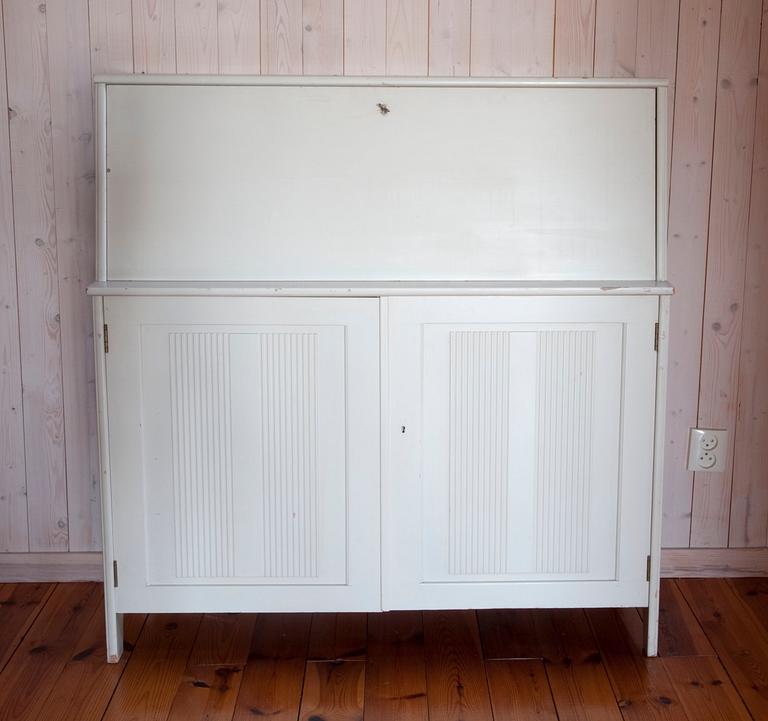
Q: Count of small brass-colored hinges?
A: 4